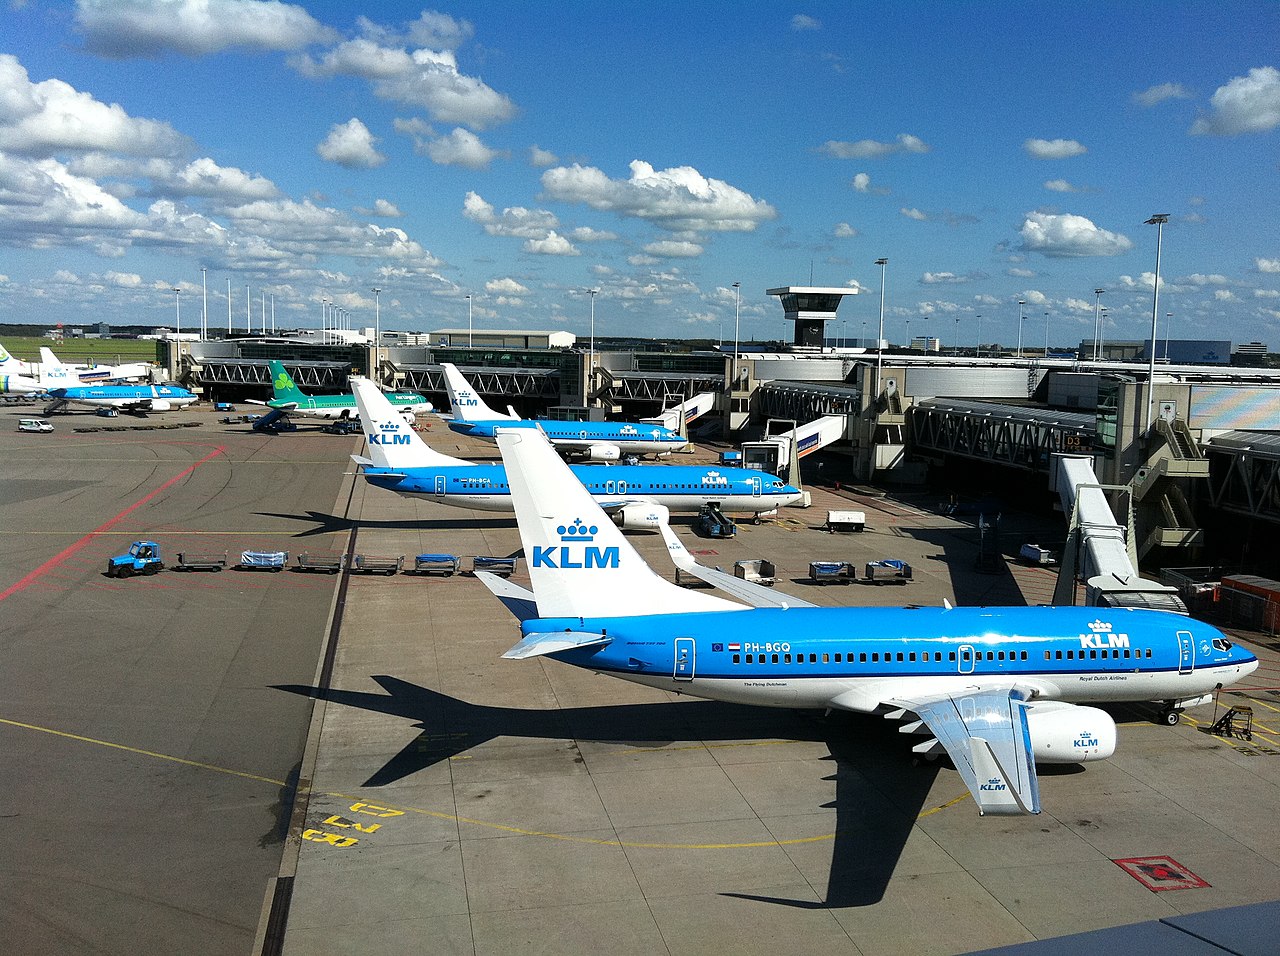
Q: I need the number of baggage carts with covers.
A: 5